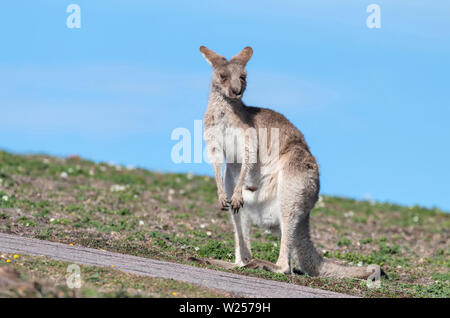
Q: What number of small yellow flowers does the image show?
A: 5